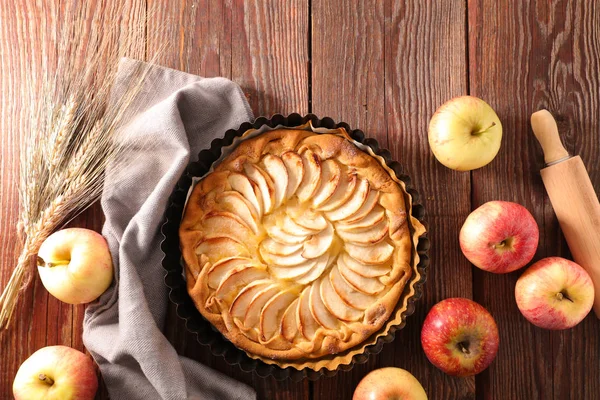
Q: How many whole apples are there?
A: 7